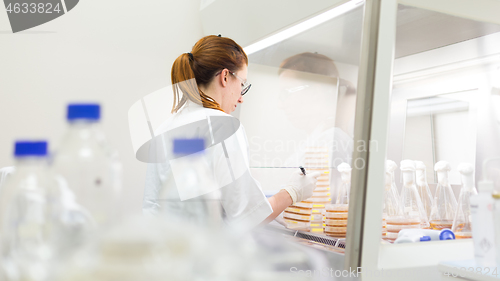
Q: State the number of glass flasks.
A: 6